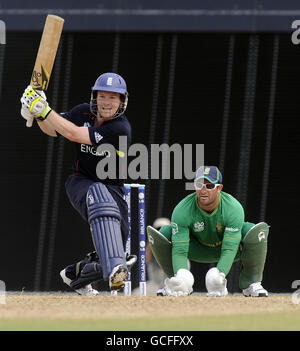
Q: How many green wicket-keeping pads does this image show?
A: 2